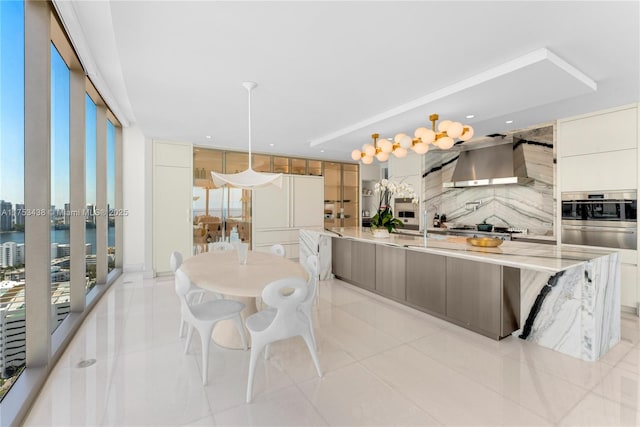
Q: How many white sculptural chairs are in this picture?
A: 6